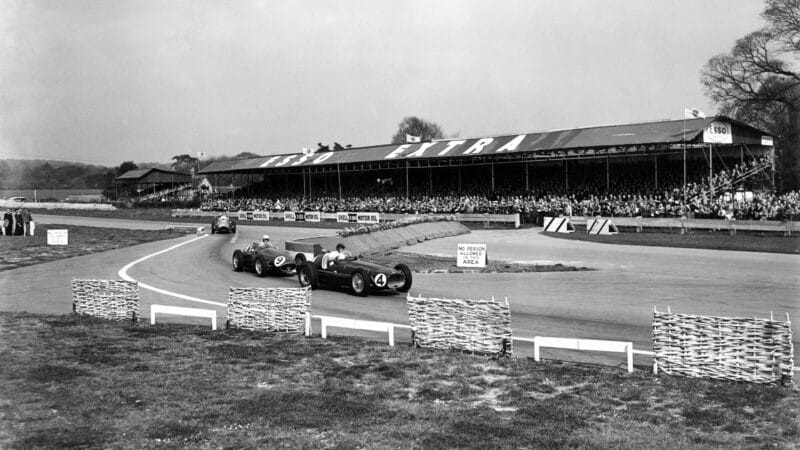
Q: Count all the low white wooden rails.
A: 3